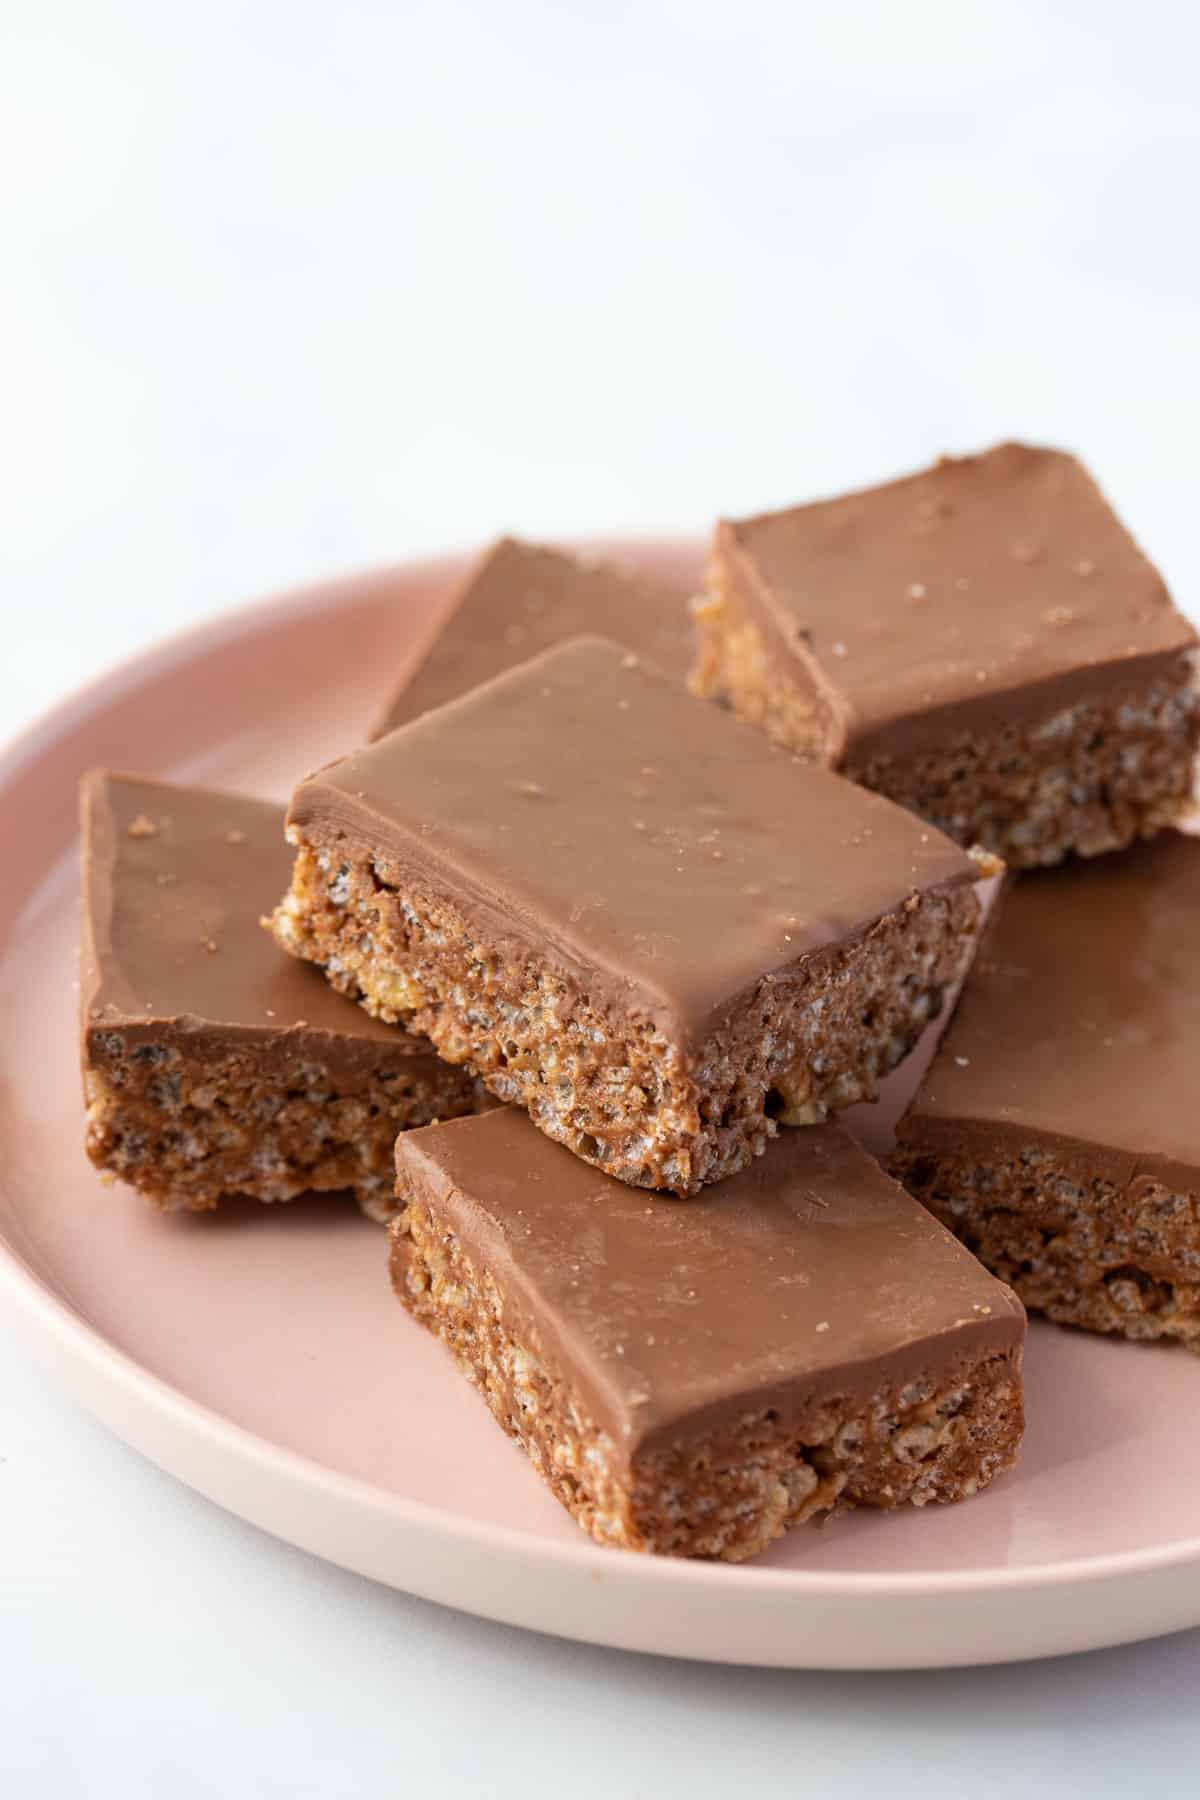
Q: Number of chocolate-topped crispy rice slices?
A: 6